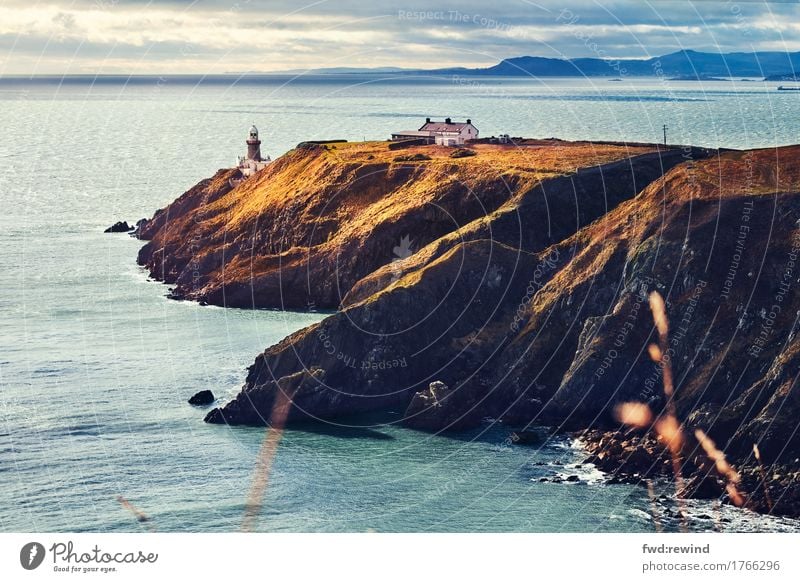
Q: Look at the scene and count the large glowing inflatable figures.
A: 0